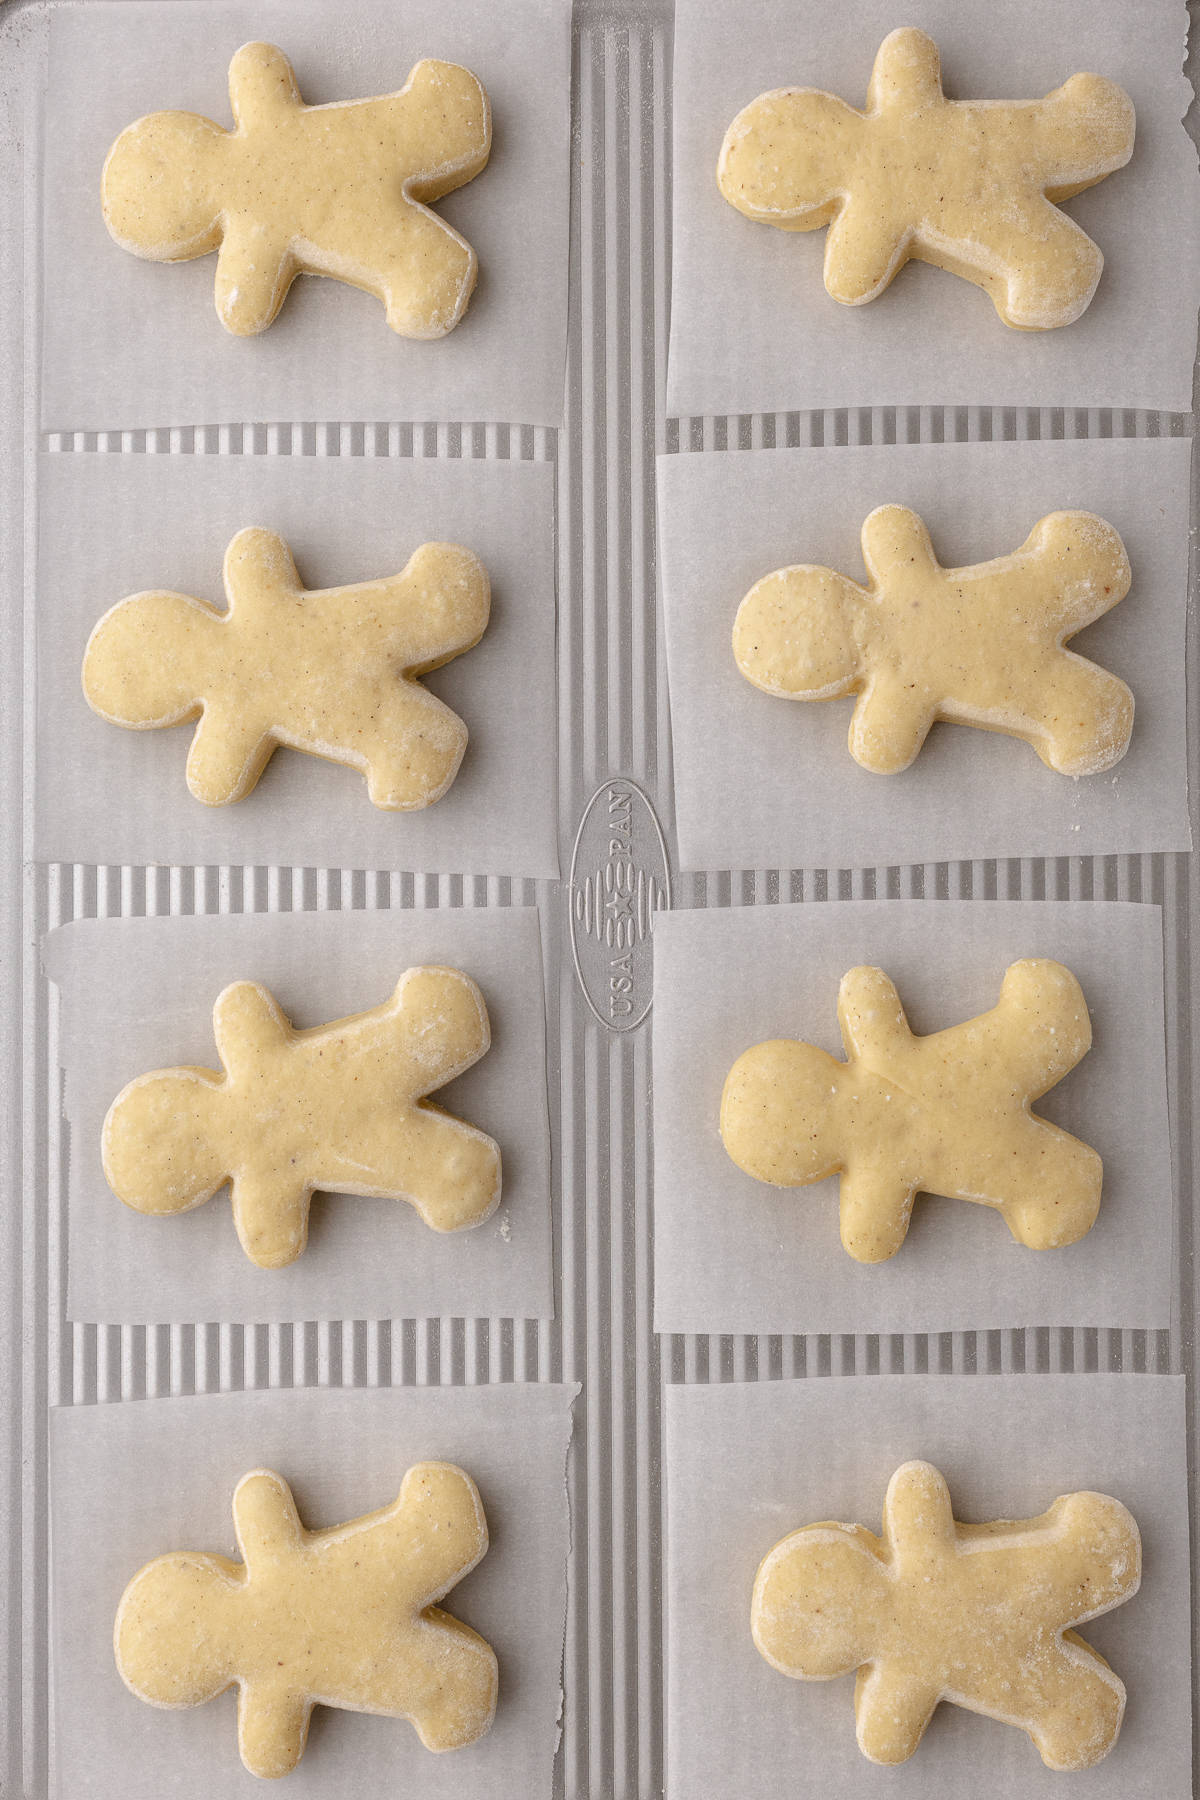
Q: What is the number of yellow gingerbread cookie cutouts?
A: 8